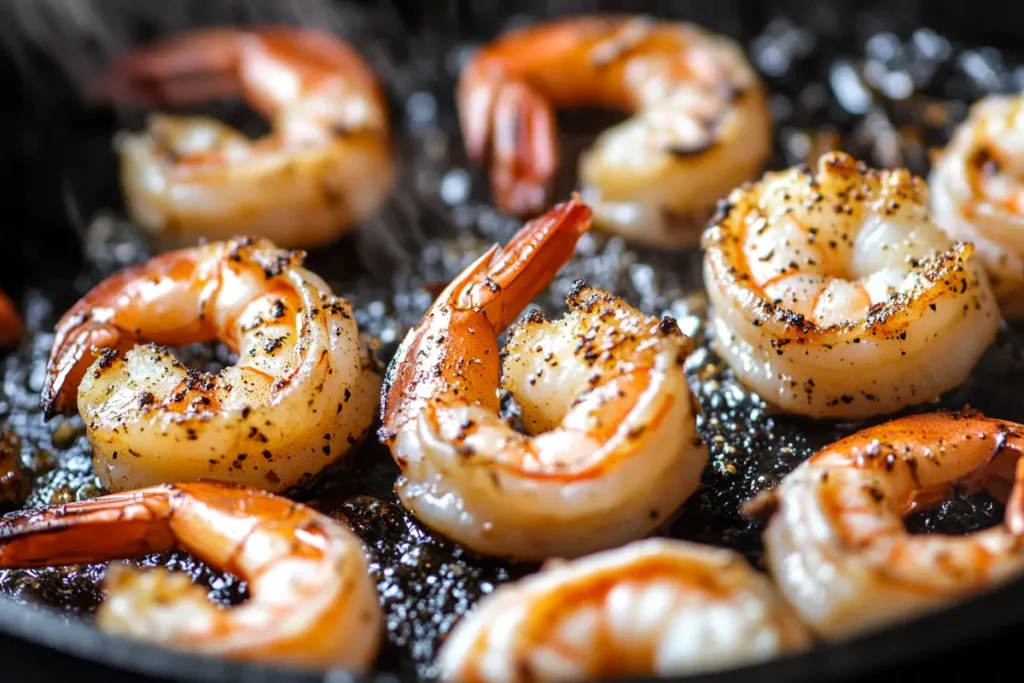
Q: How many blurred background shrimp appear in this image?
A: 3